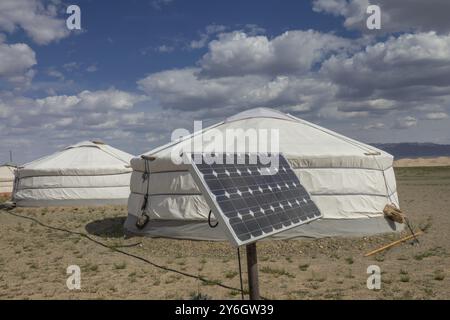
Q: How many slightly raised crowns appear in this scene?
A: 2